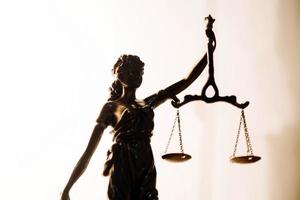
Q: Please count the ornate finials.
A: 1